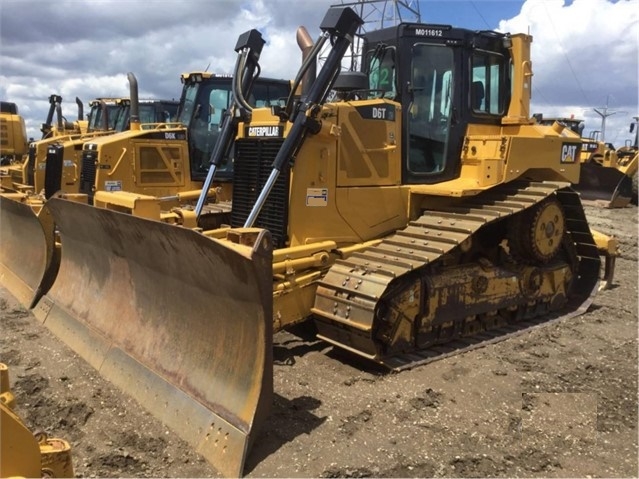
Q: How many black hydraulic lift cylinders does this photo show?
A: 2